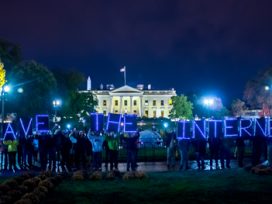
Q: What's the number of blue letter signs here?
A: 13